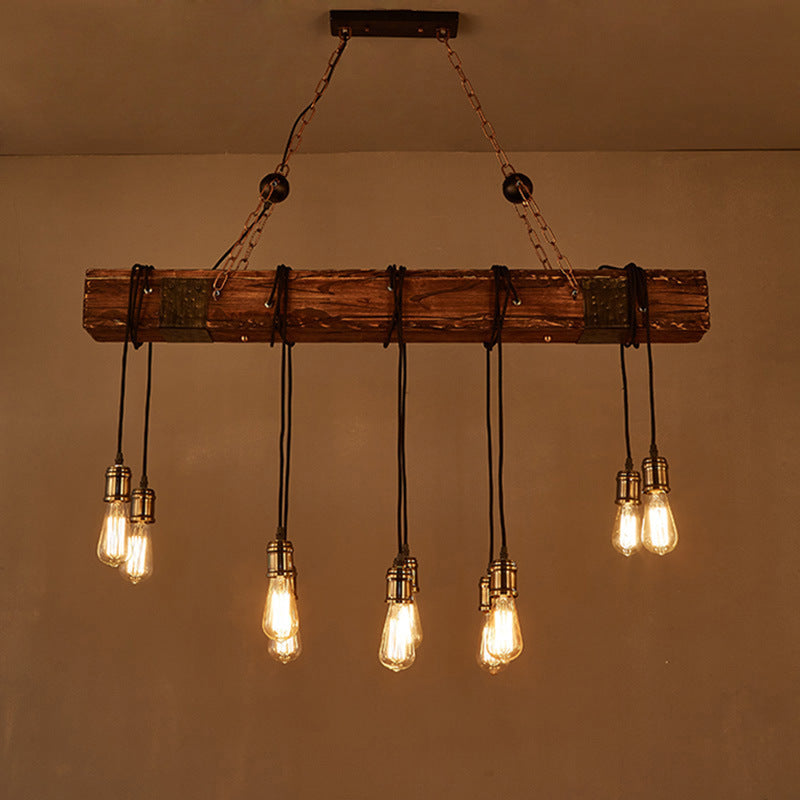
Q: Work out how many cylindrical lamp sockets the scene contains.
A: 10